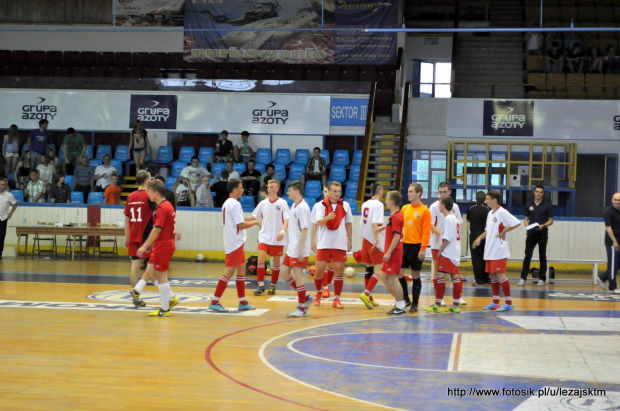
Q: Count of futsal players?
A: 13